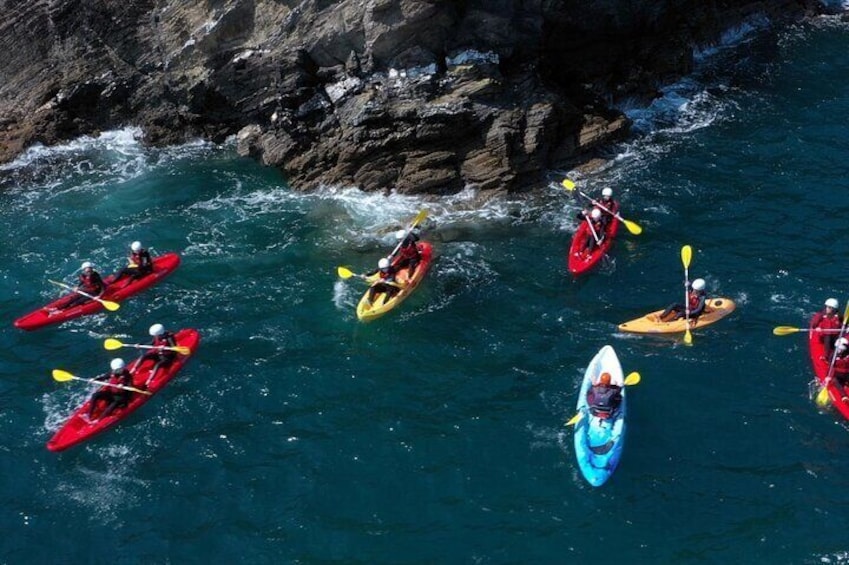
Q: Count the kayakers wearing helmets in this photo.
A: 12